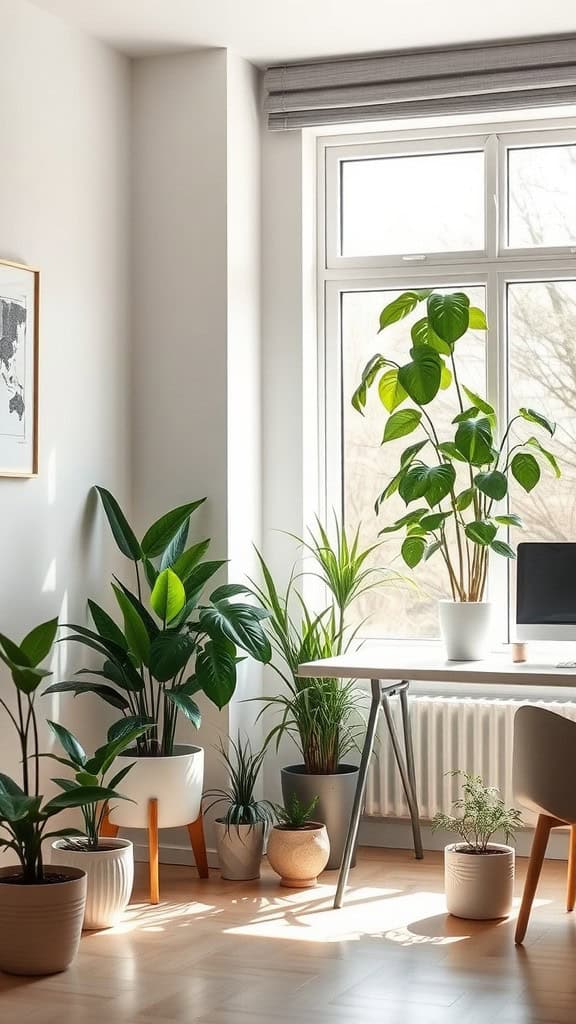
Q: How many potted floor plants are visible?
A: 7